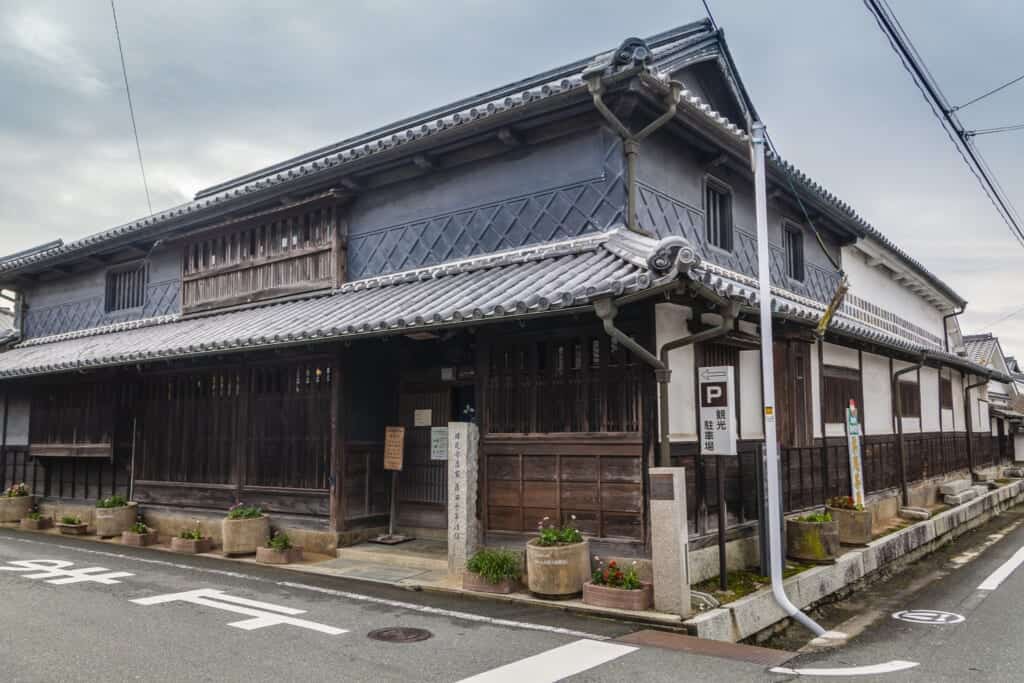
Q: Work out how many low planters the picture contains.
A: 7